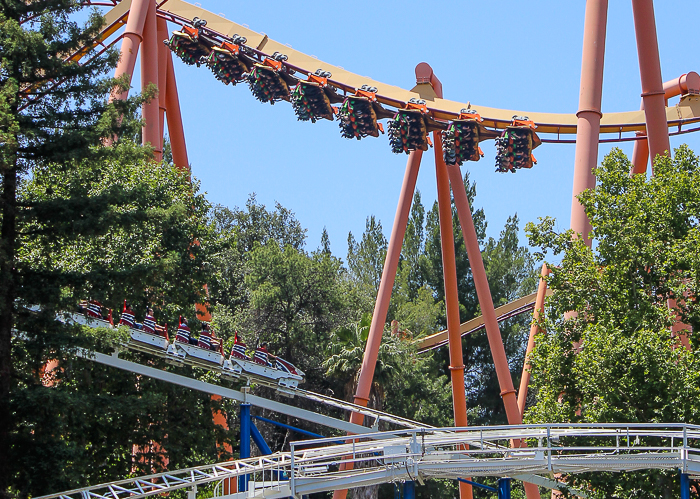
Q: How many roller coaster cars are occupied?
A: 12